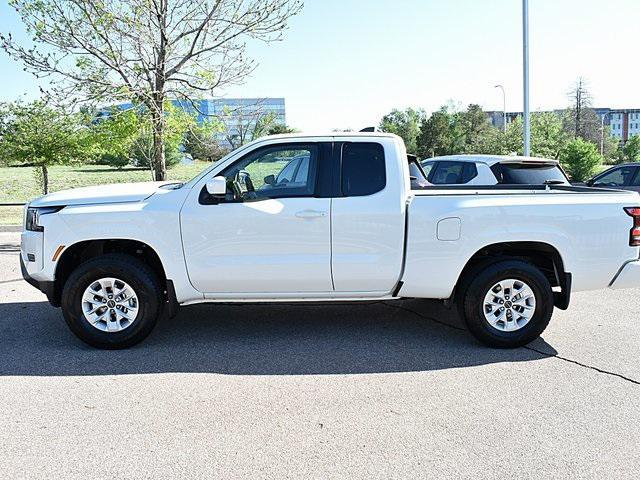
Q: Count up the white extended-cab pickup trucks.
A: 1